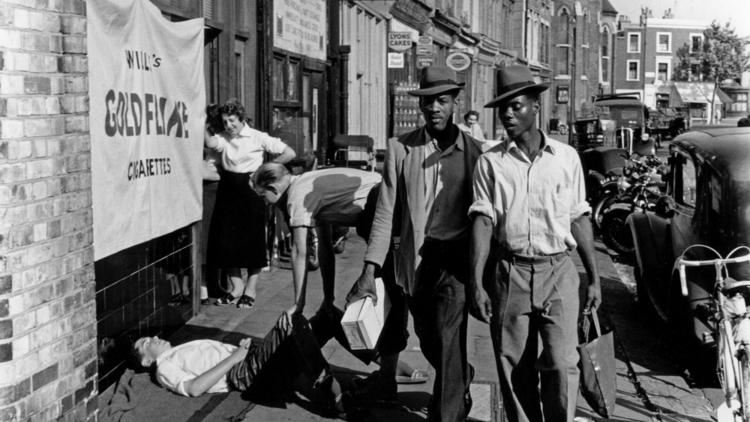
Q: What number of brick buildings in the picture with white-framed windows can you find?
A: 1